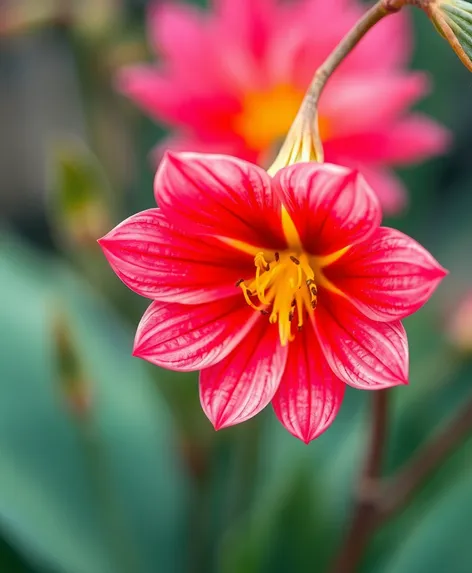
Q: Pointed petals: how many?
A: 8